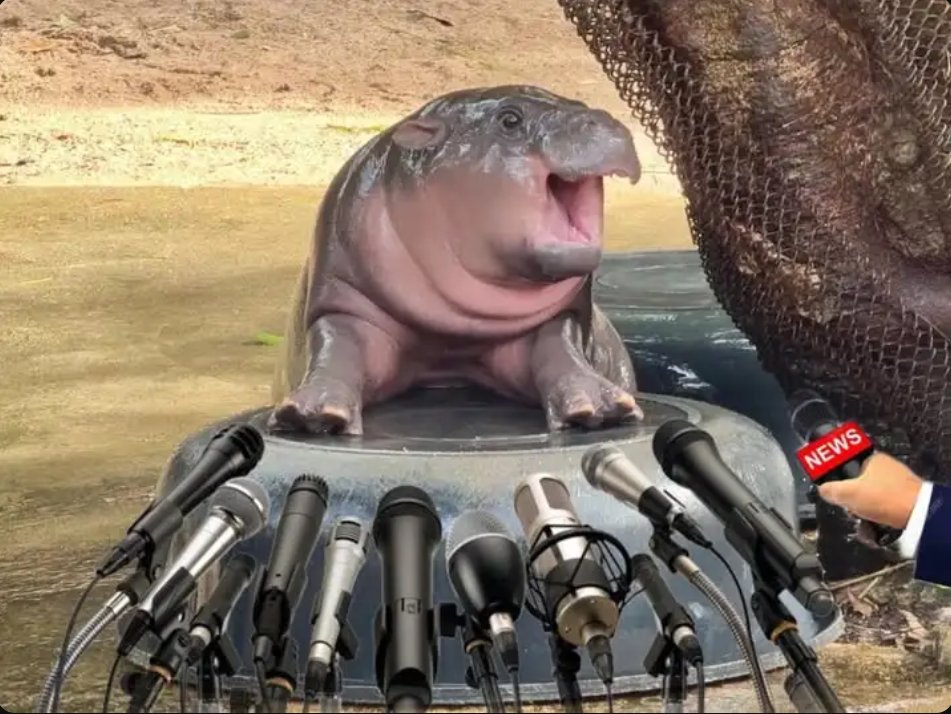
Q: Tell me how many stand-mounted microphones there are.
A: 11